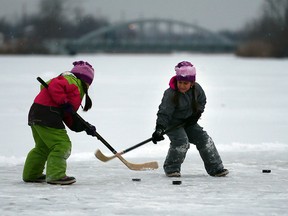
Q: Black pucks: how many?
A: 3